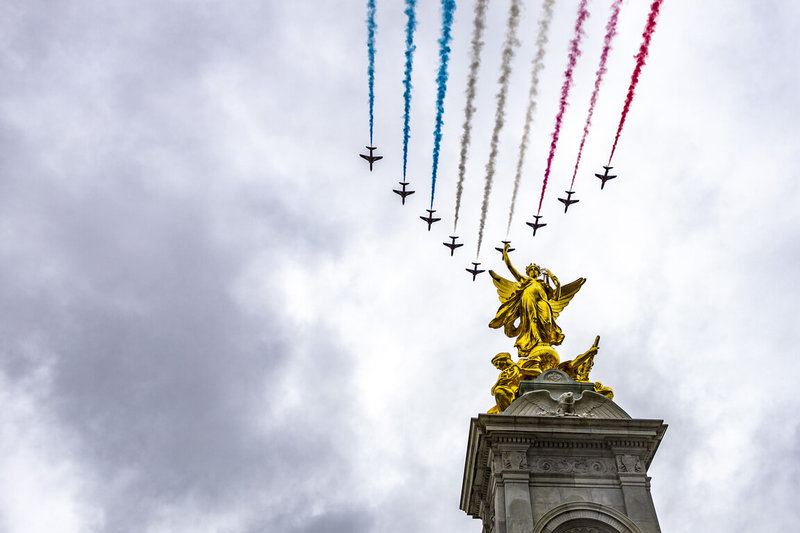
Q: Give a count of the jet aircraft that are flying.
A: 9